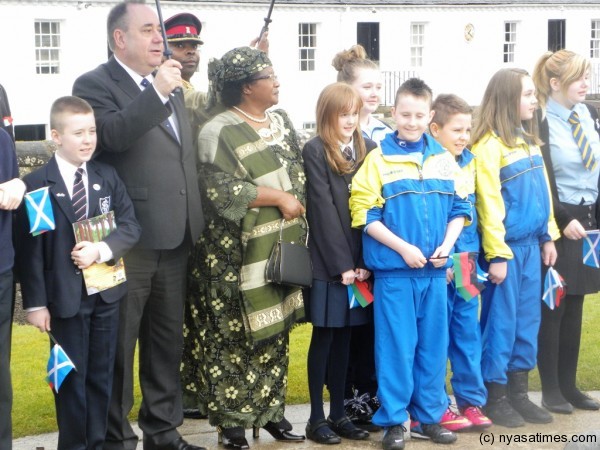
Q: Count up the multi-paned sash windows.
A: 5